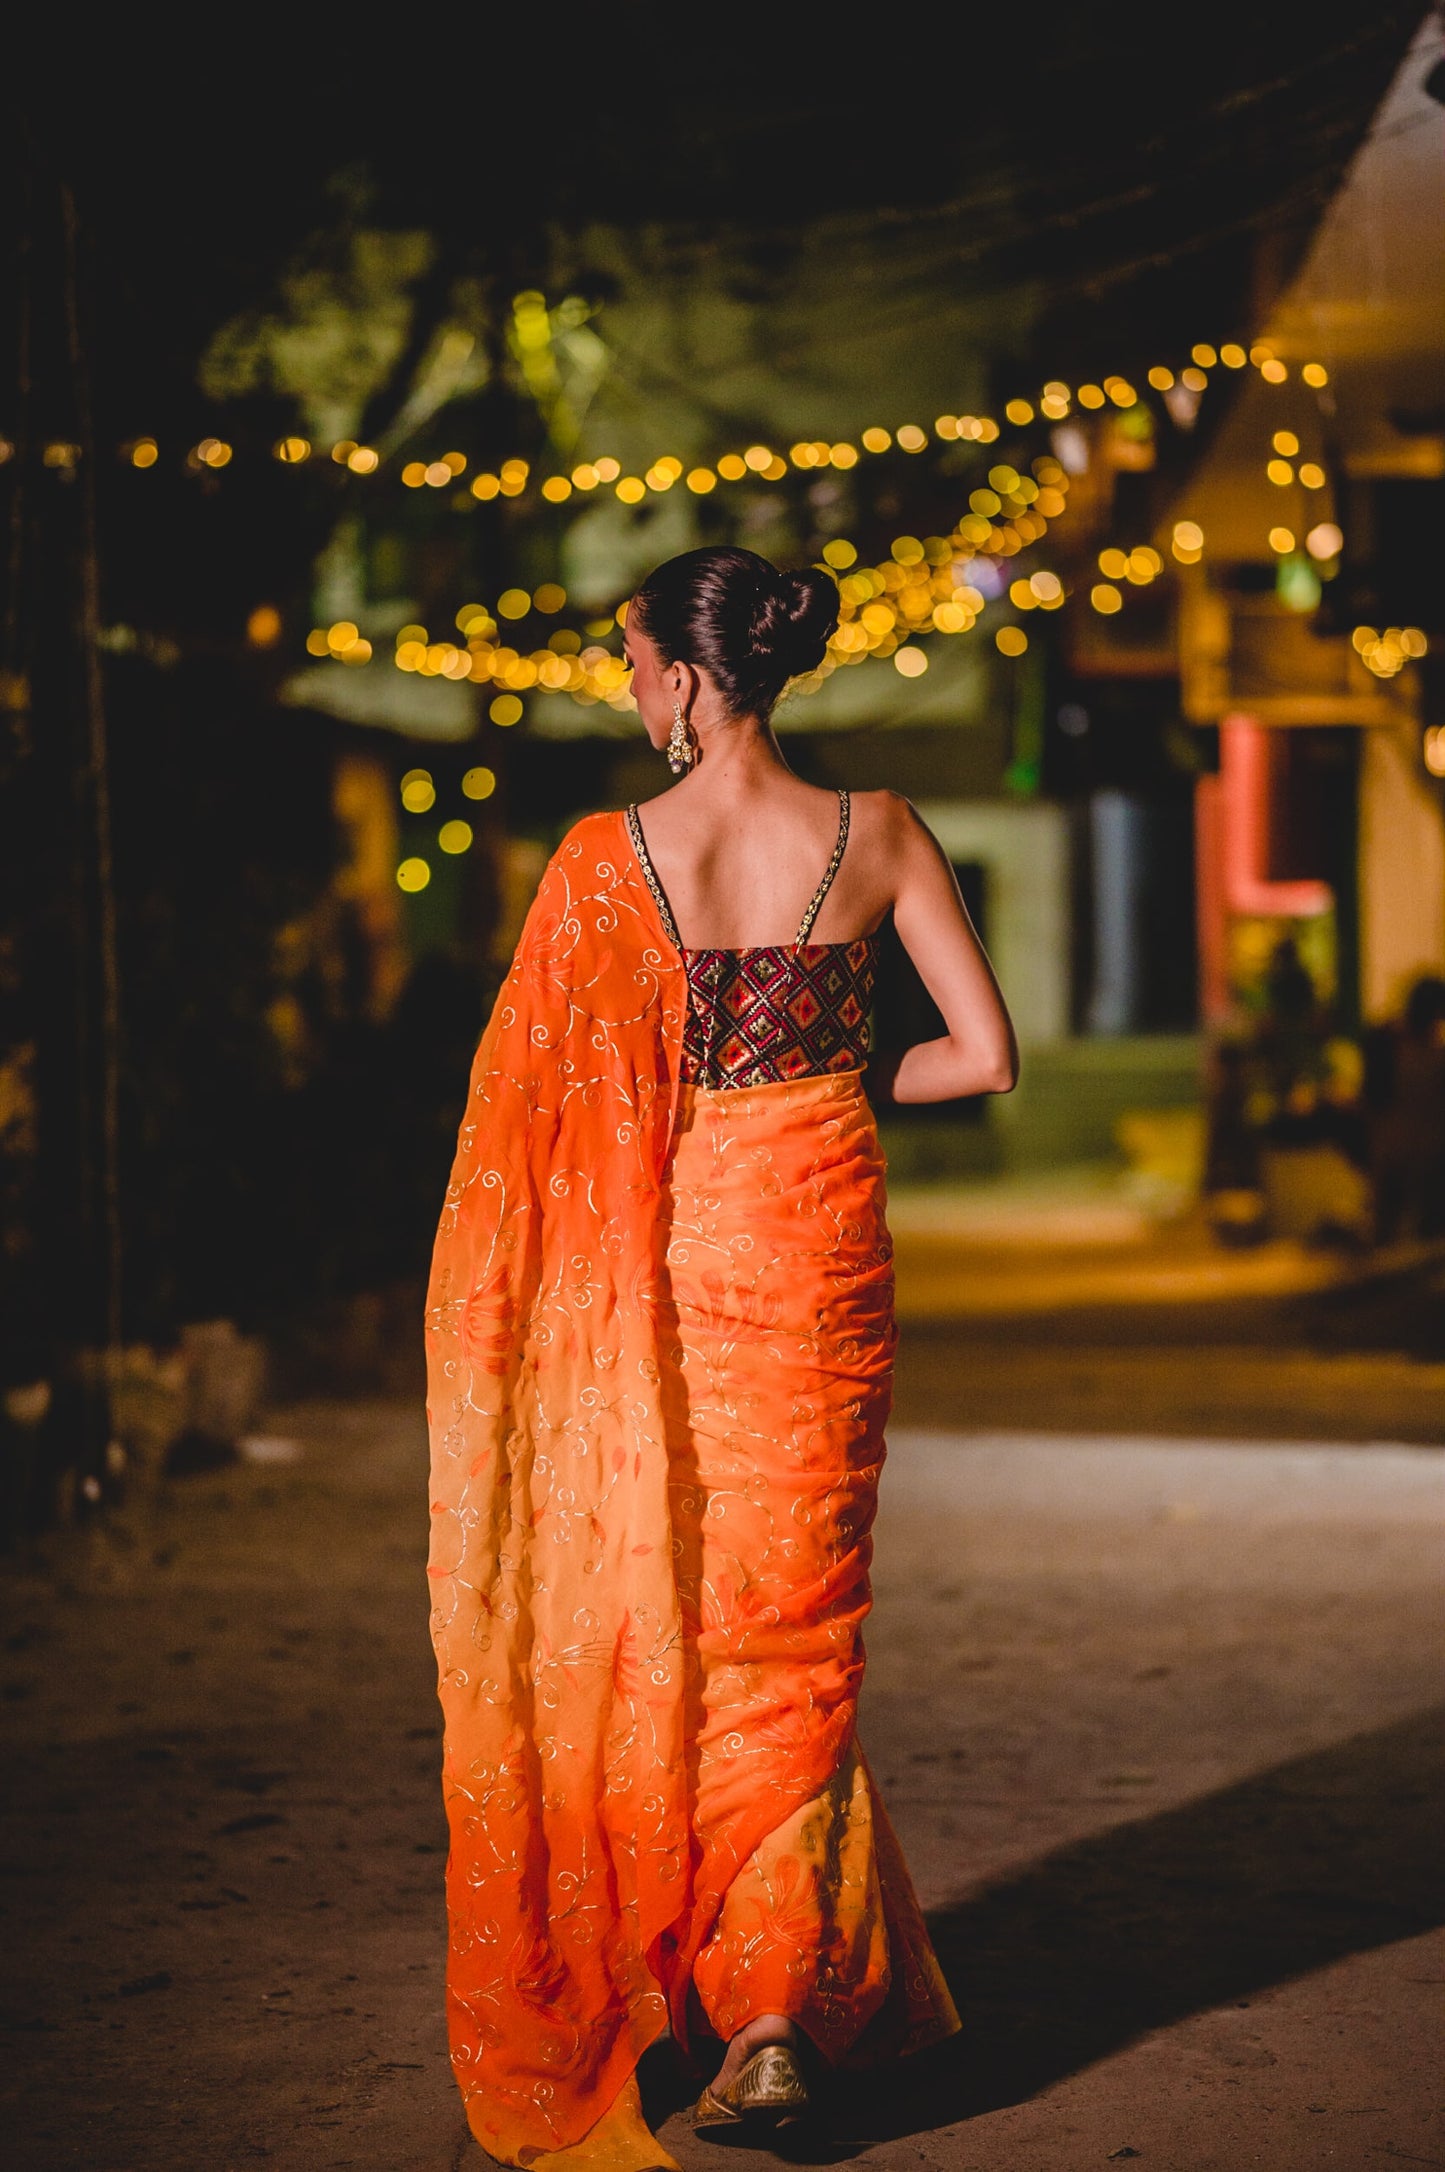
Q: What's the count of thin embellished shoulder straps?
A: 2